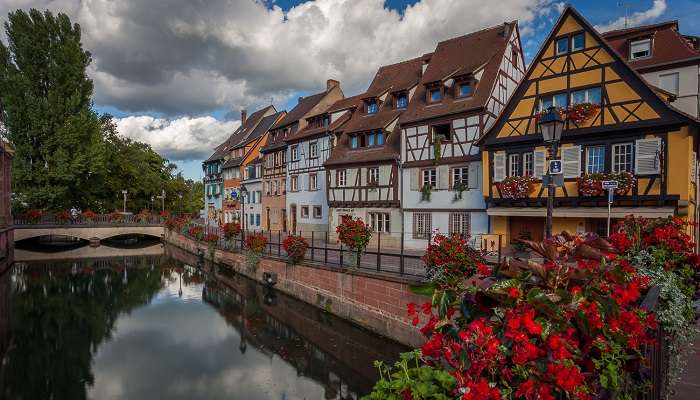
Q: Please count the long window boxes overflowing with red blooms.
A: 3